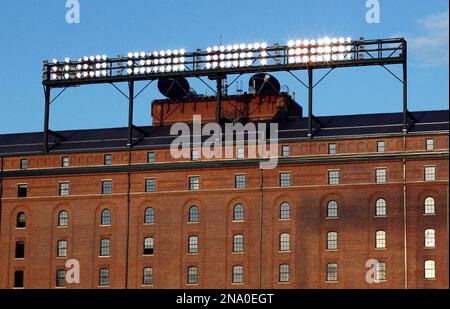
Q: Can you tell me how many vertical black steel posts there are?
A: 5